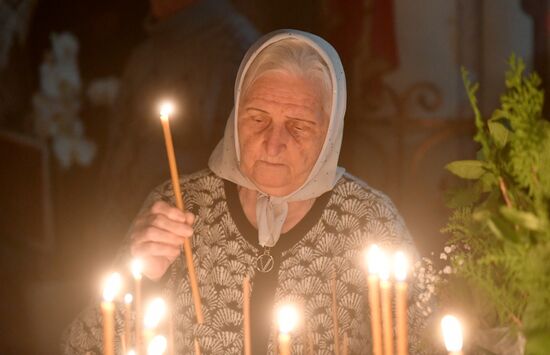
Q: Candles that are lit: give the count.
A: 12